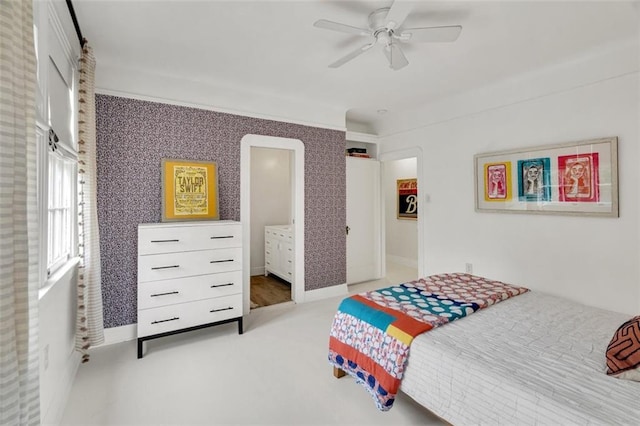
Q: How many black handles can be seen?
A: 8